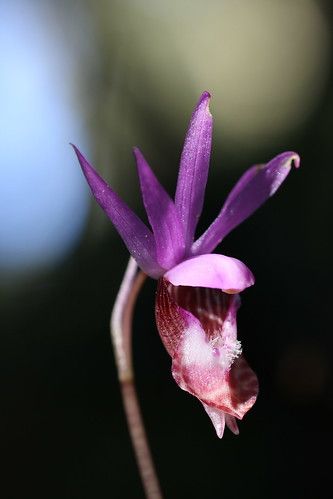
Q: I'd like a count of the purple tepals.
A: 4